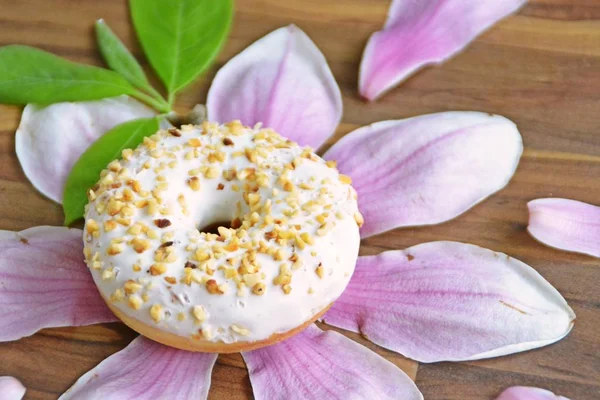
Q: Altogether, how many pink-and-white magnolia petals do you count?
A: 11